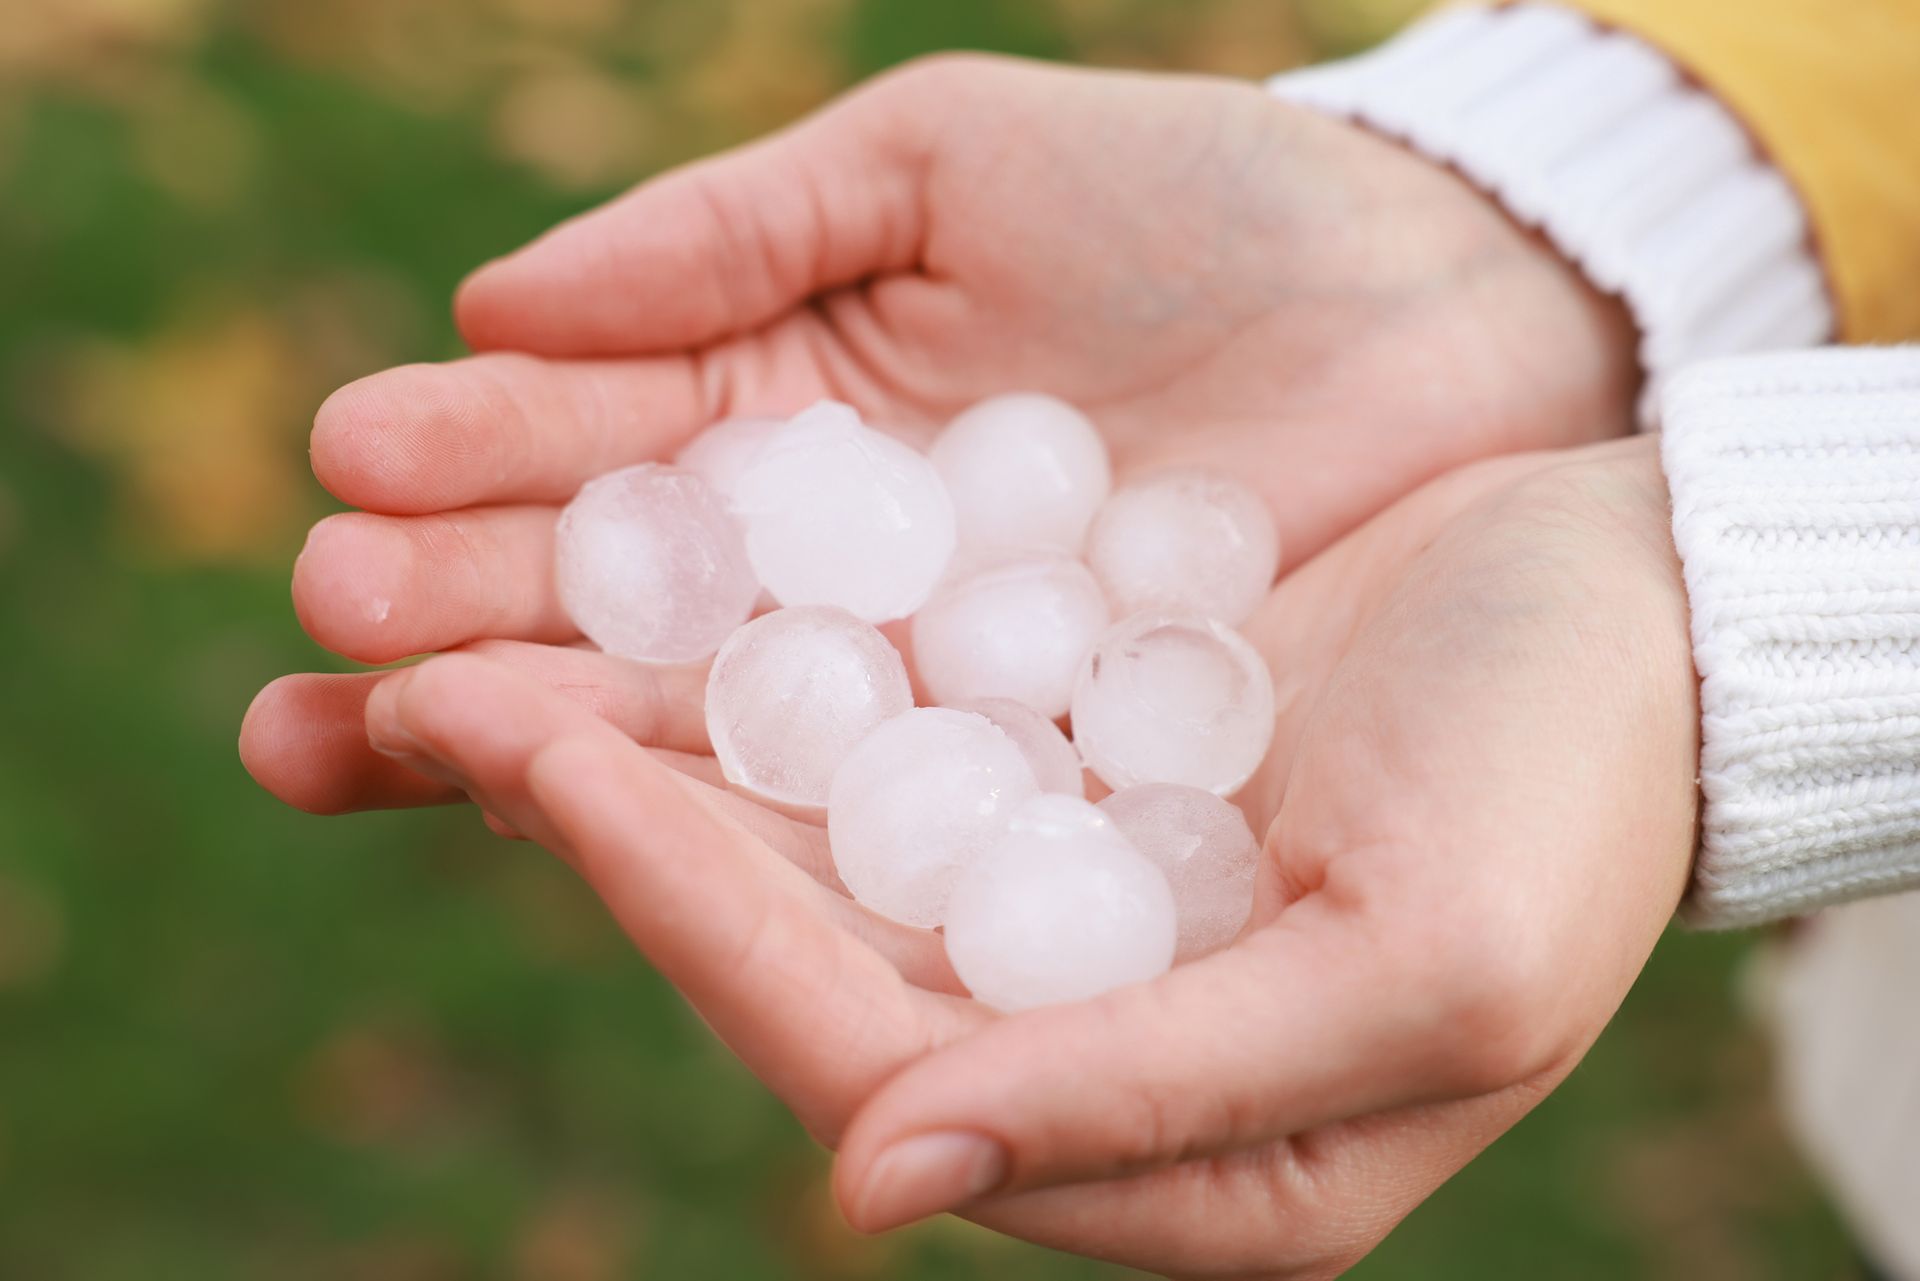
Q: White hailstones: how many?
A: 12